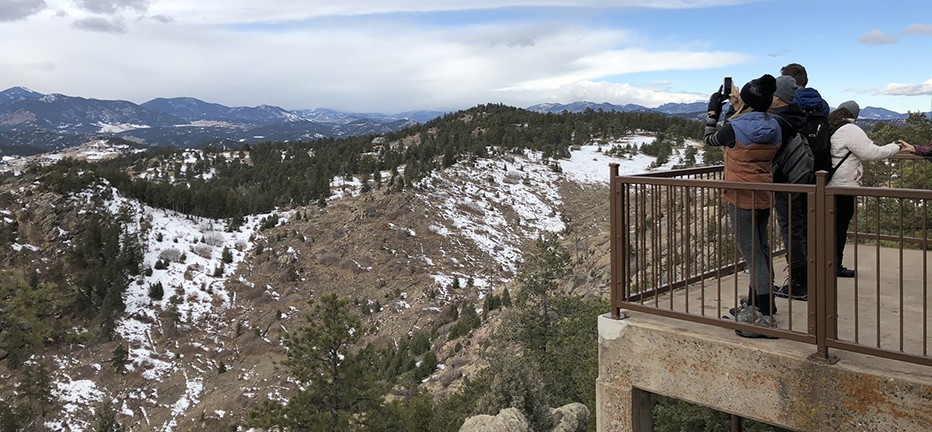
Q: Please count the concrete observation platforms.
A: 1